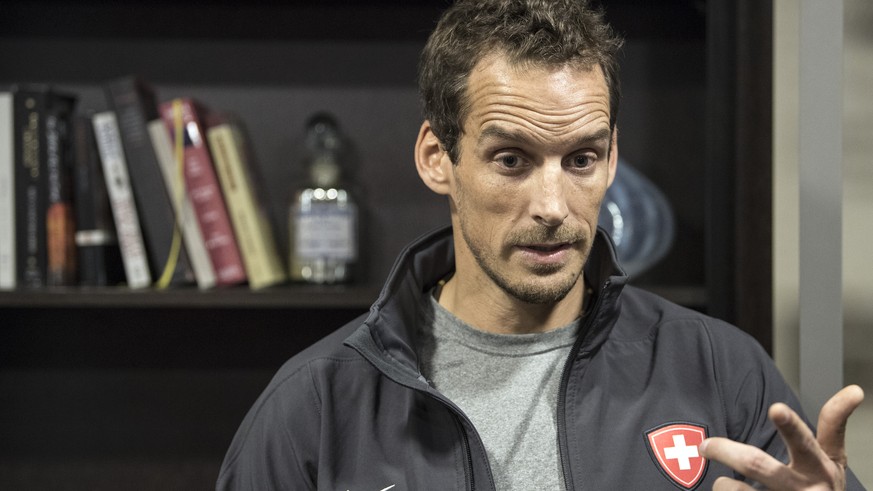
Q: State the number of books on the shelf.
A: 9